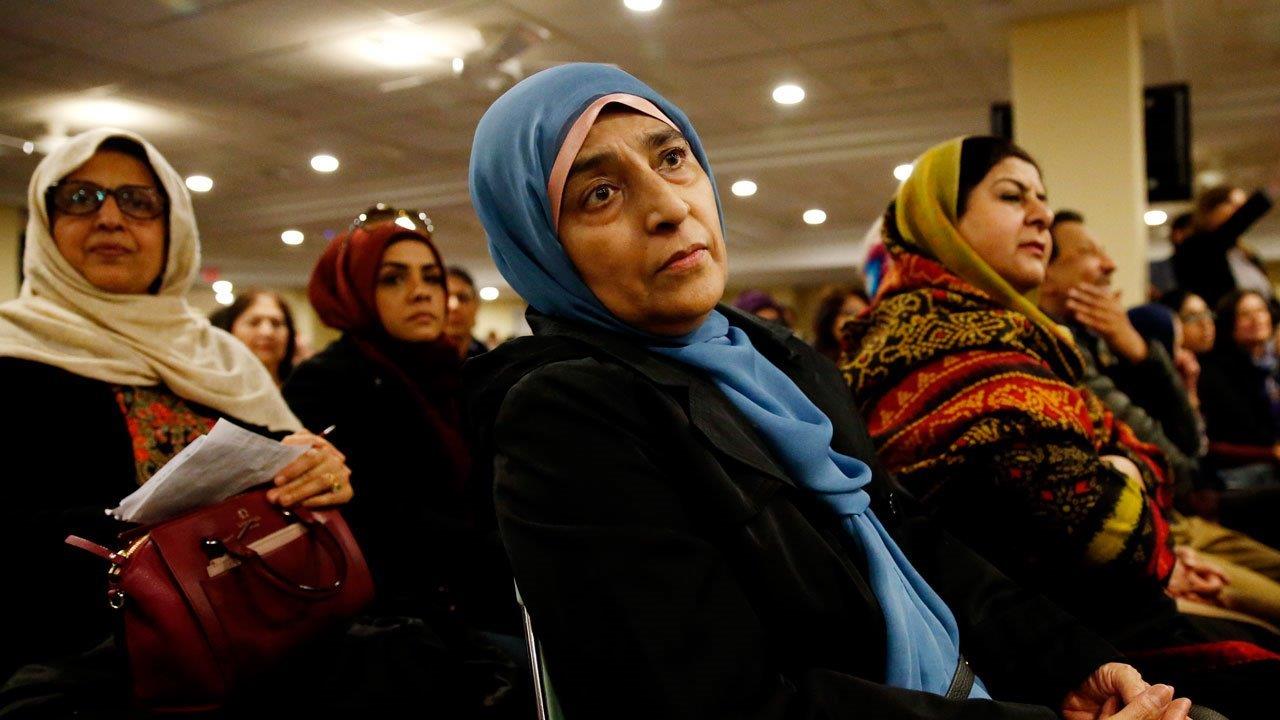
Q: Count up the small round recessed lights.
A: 12